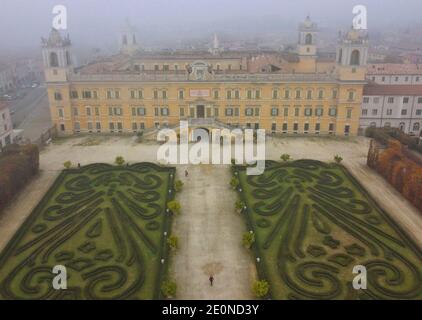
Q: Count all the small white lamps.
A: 10